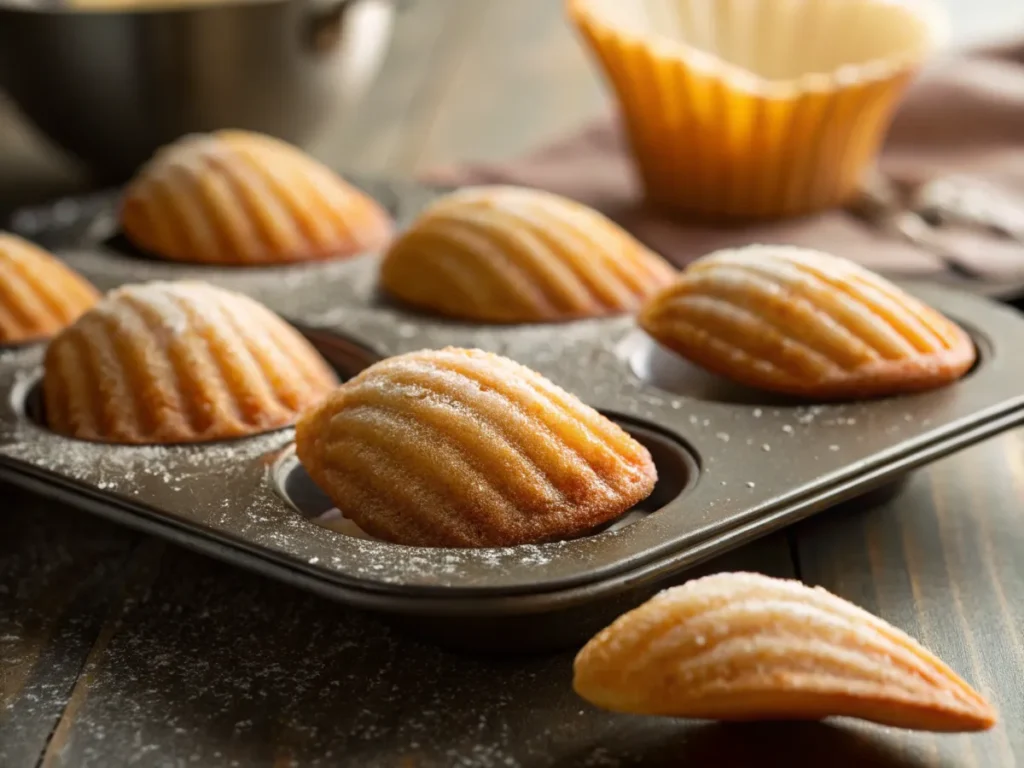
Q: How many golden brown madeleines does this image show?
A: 7